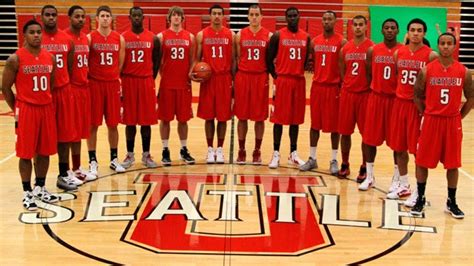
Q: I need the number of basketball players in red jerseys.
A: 14